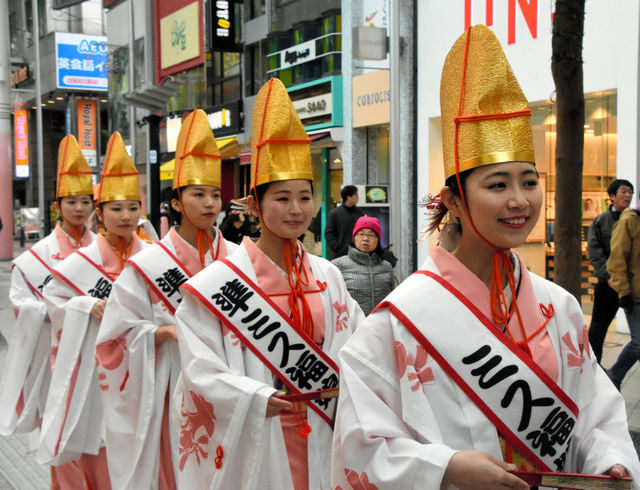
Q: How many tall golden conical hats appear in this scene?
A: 5